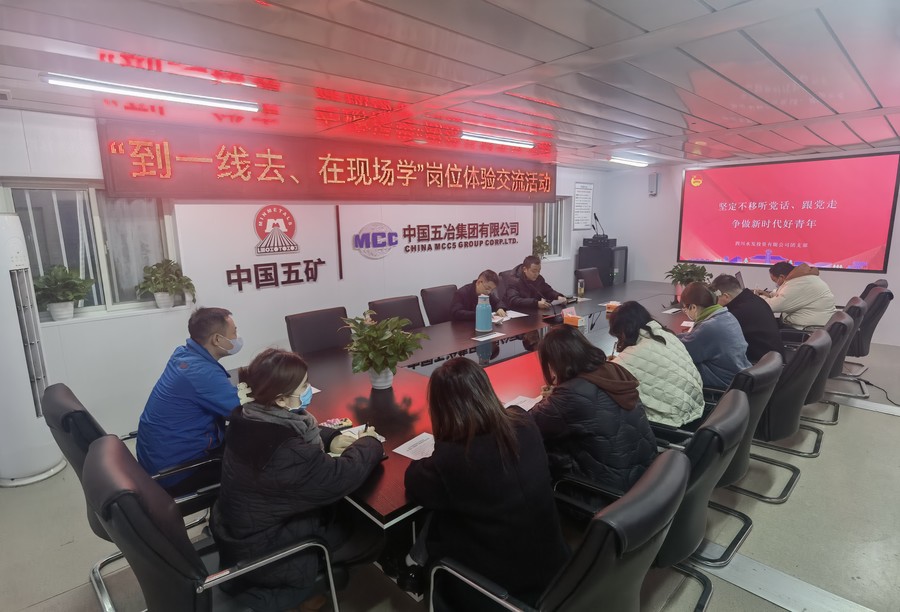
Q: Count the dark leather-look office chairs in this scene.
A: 15